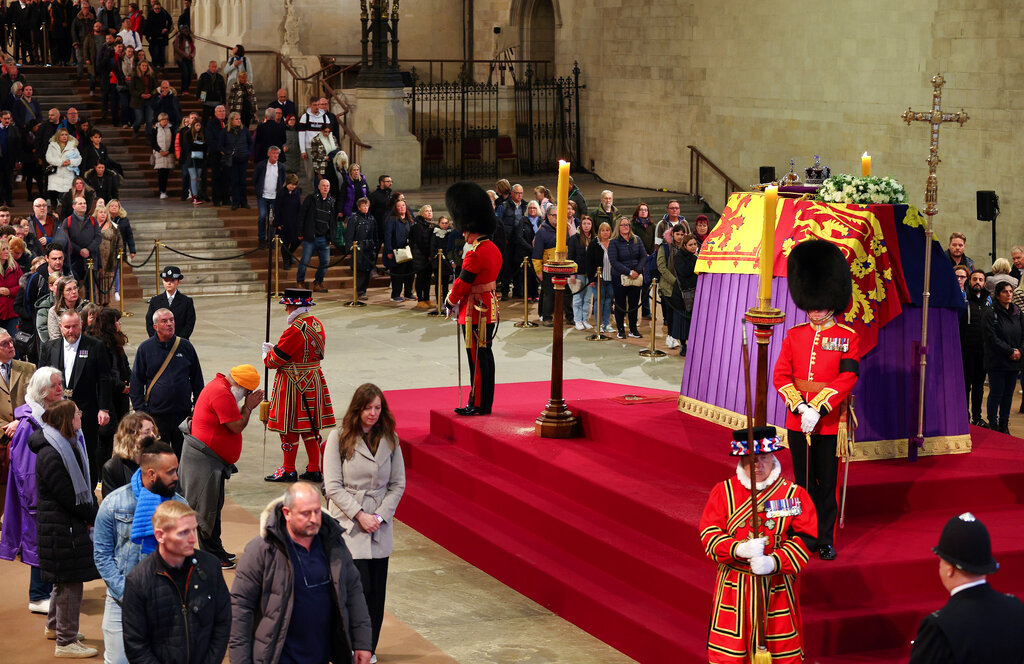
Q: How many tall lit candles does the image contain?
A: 3